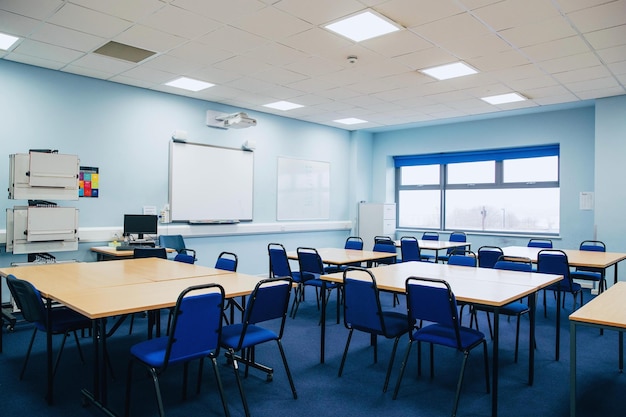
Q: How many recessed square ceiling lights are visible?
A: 7